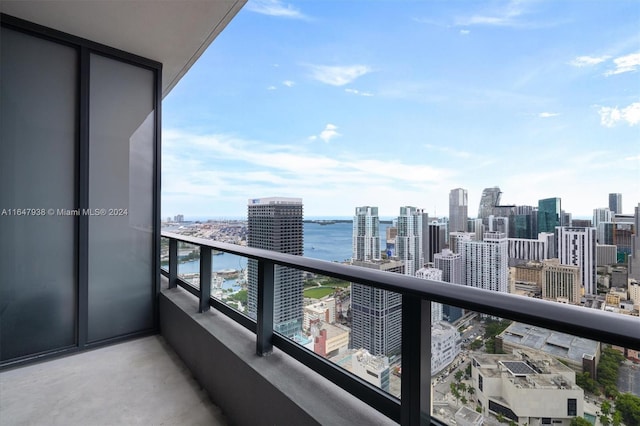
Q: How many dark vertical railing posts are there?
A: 4